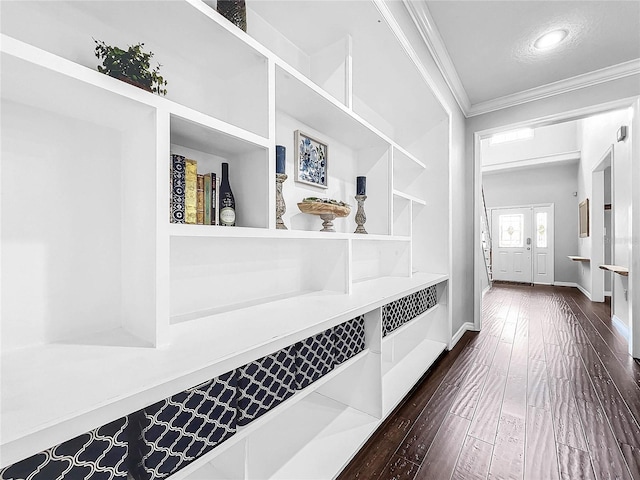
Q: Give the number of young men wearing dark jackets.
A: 0